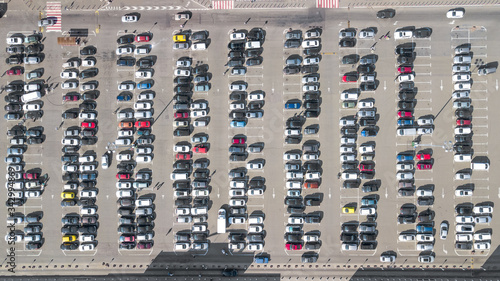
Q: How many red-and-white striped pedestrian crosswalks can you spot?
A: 3